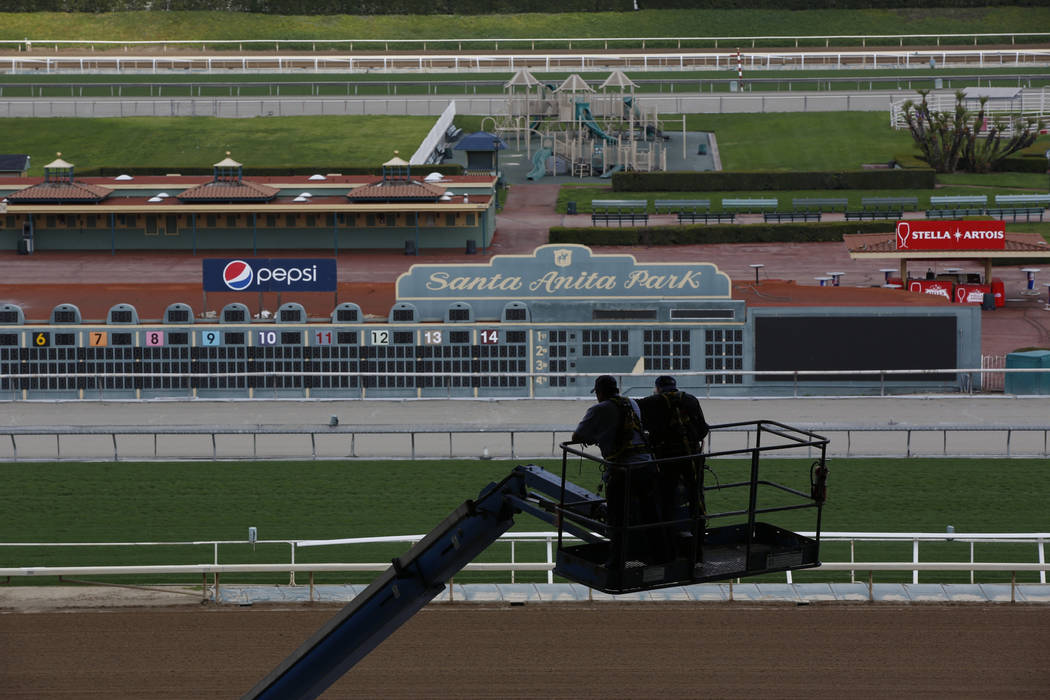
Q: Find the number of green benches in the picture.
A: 13